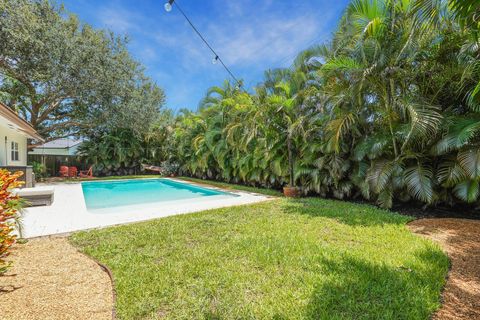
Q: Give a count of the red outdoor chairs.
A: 3